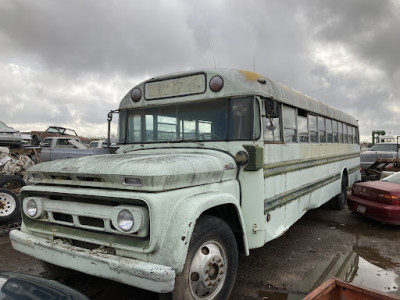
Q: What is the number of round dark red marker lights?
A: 2